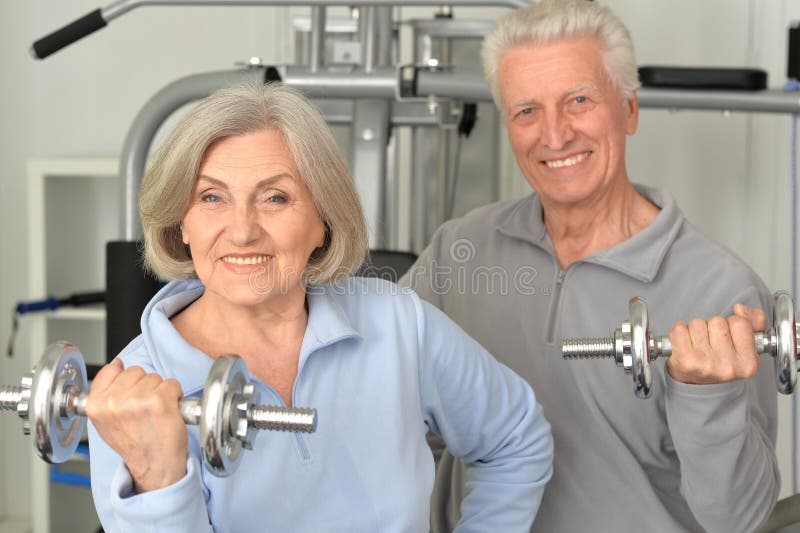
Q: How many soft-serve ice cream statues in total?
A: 0